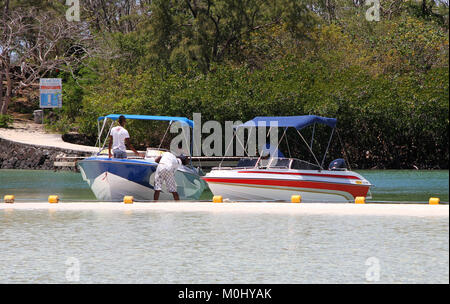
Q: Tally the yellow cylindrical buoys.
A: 7